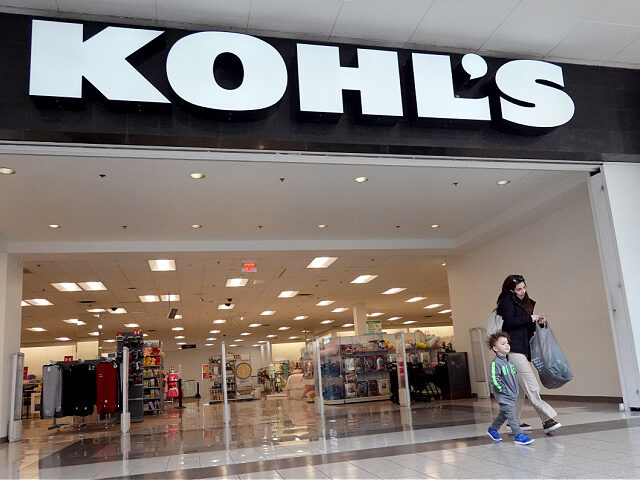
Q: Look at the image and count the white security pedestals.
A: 6